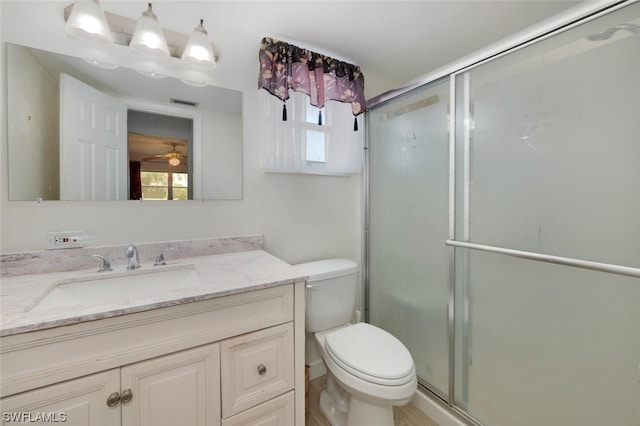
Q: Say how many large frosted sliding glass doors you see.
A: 2